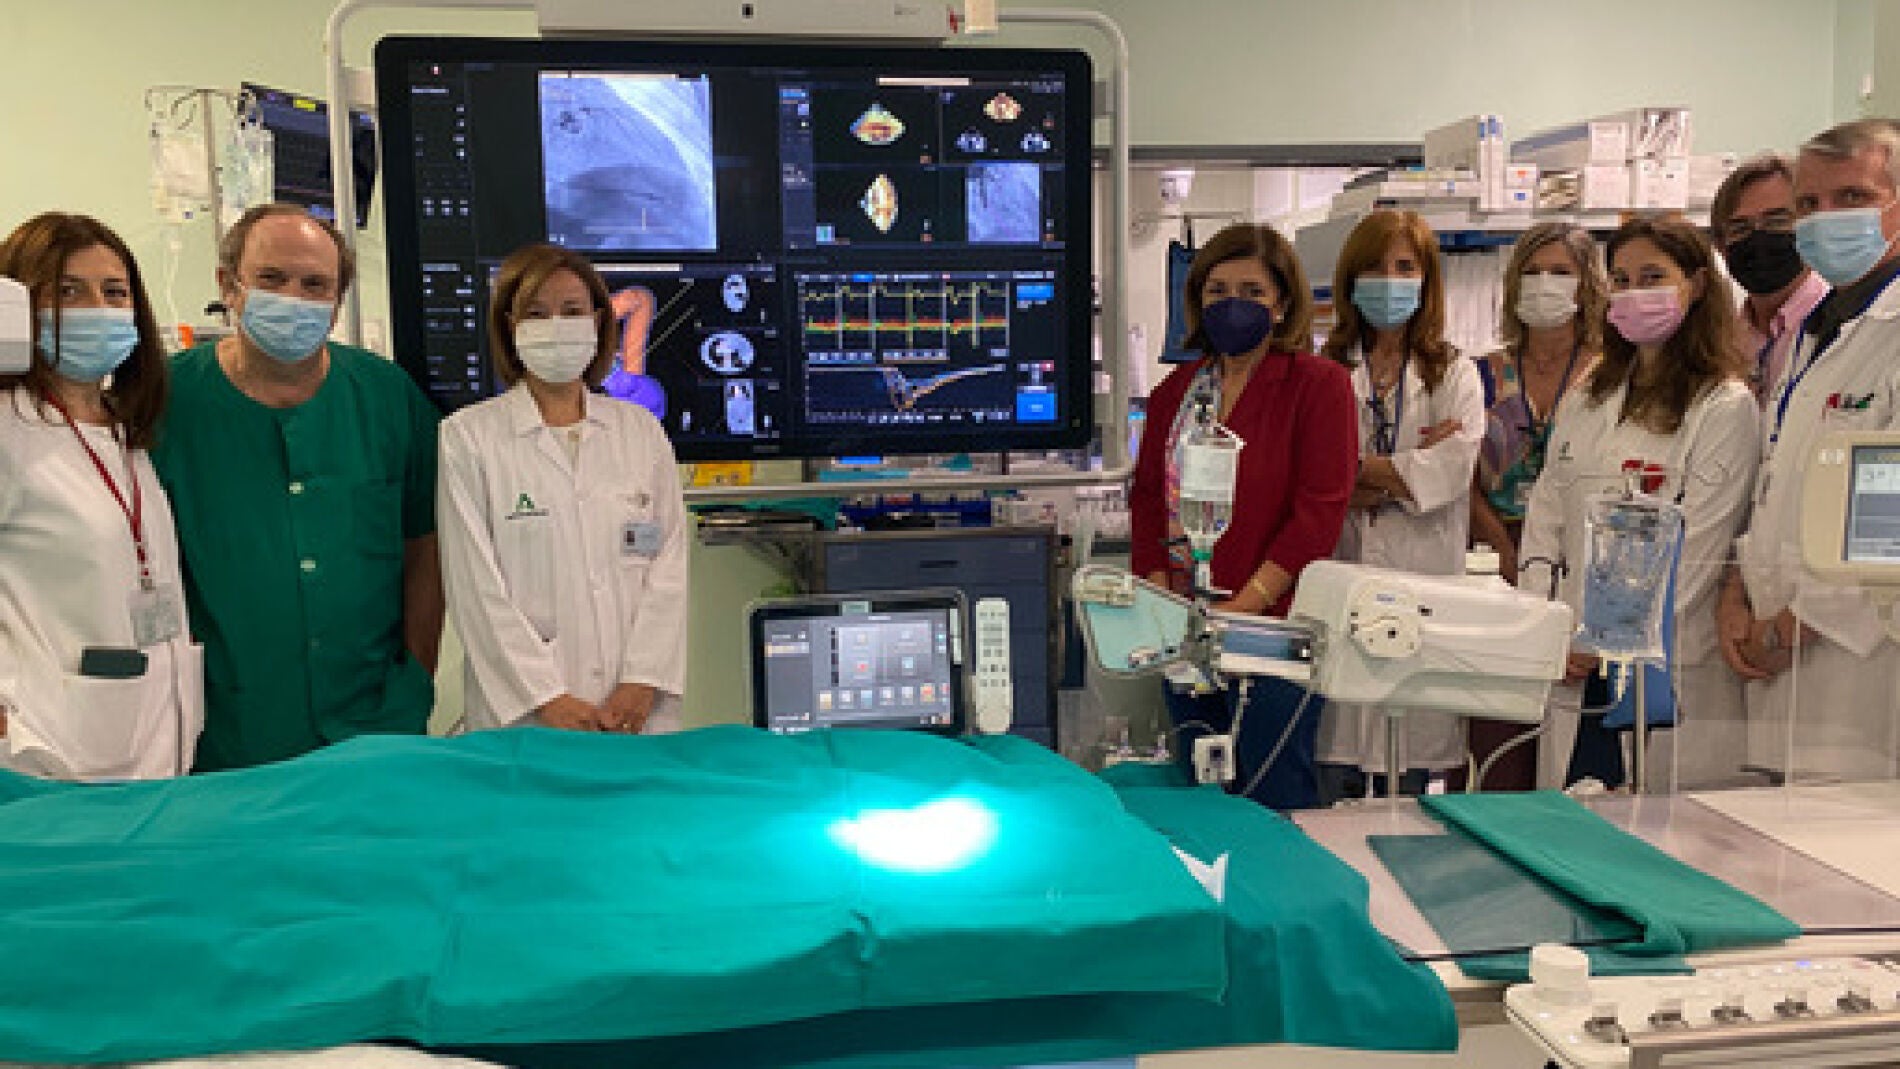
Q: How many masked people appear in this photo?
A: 9